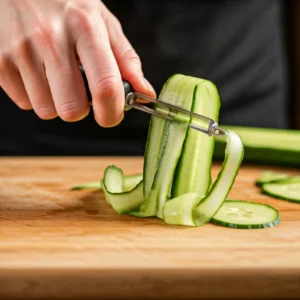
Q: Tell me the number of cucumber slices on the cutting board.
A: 3